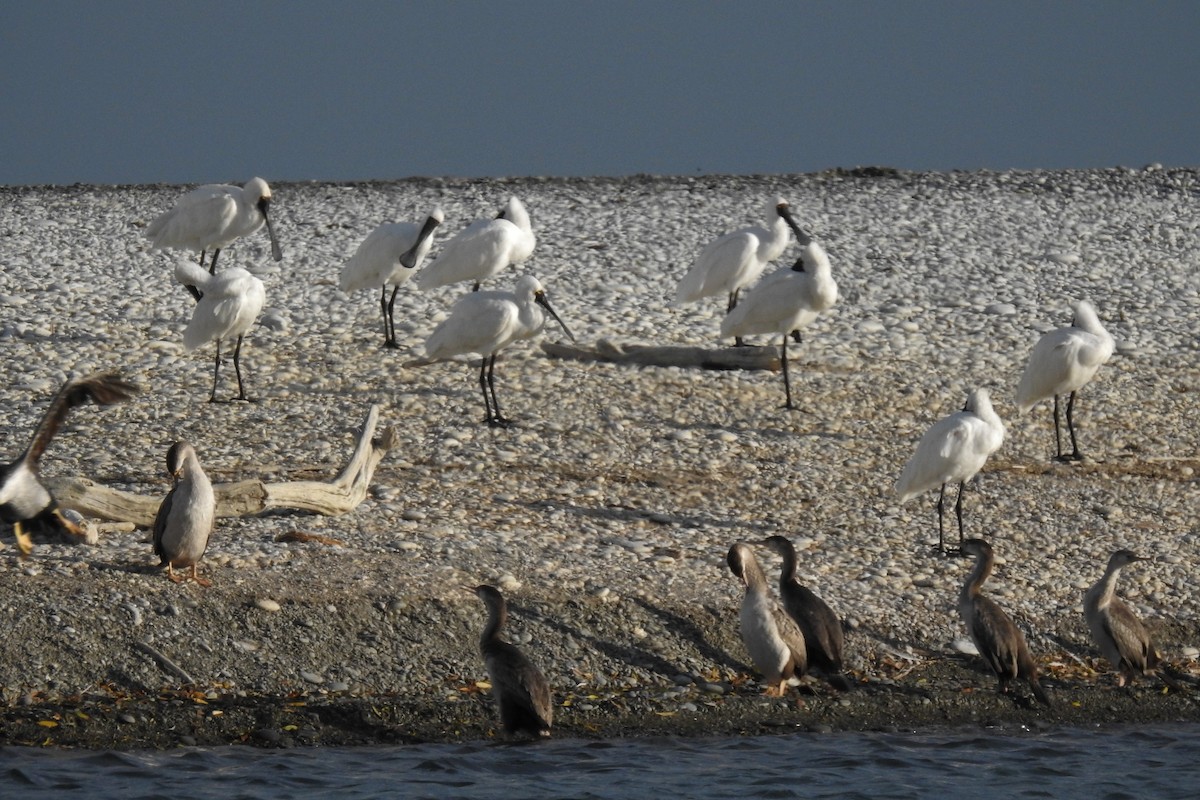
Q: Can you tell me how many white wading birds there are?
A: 9